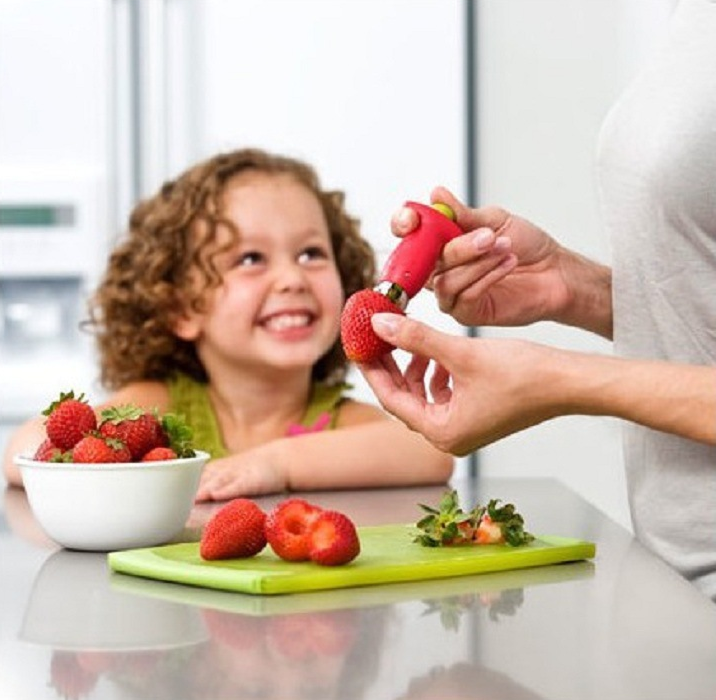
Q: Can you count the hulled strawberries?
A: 3